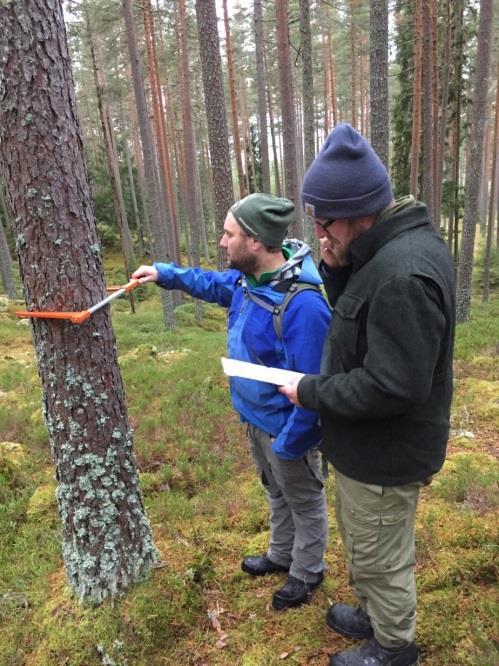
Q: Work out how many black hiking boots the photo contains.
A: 4